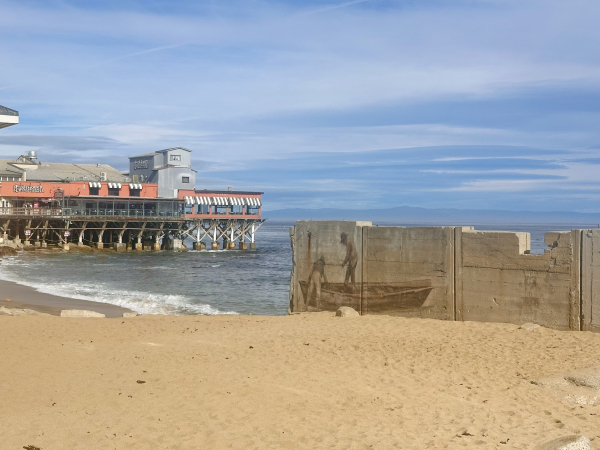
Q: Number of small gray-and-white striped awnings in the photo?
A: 3